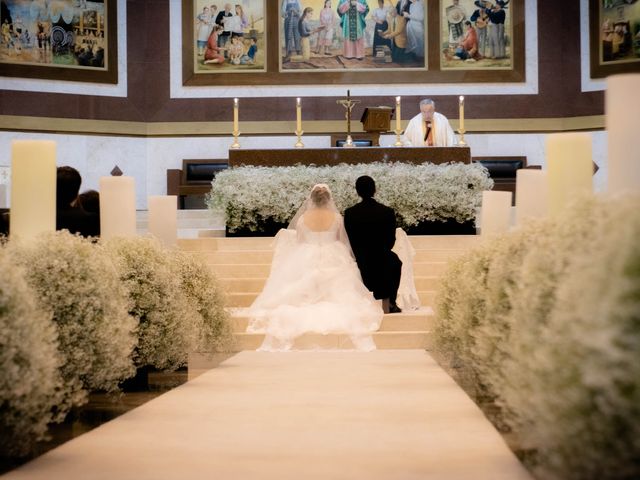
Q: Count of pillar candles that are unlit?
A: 7